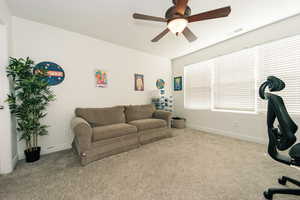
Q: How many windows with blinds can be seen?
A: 3